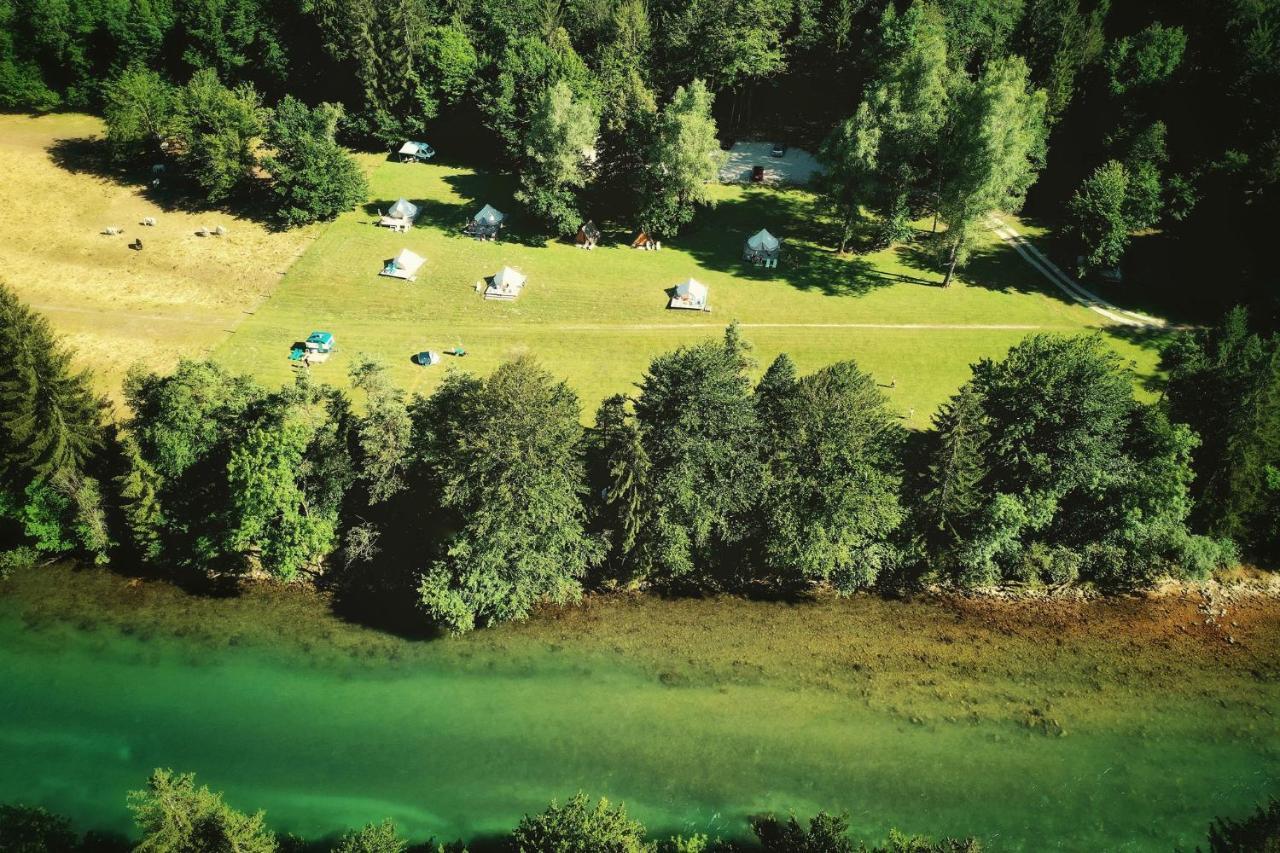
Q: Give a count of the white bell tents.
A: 6